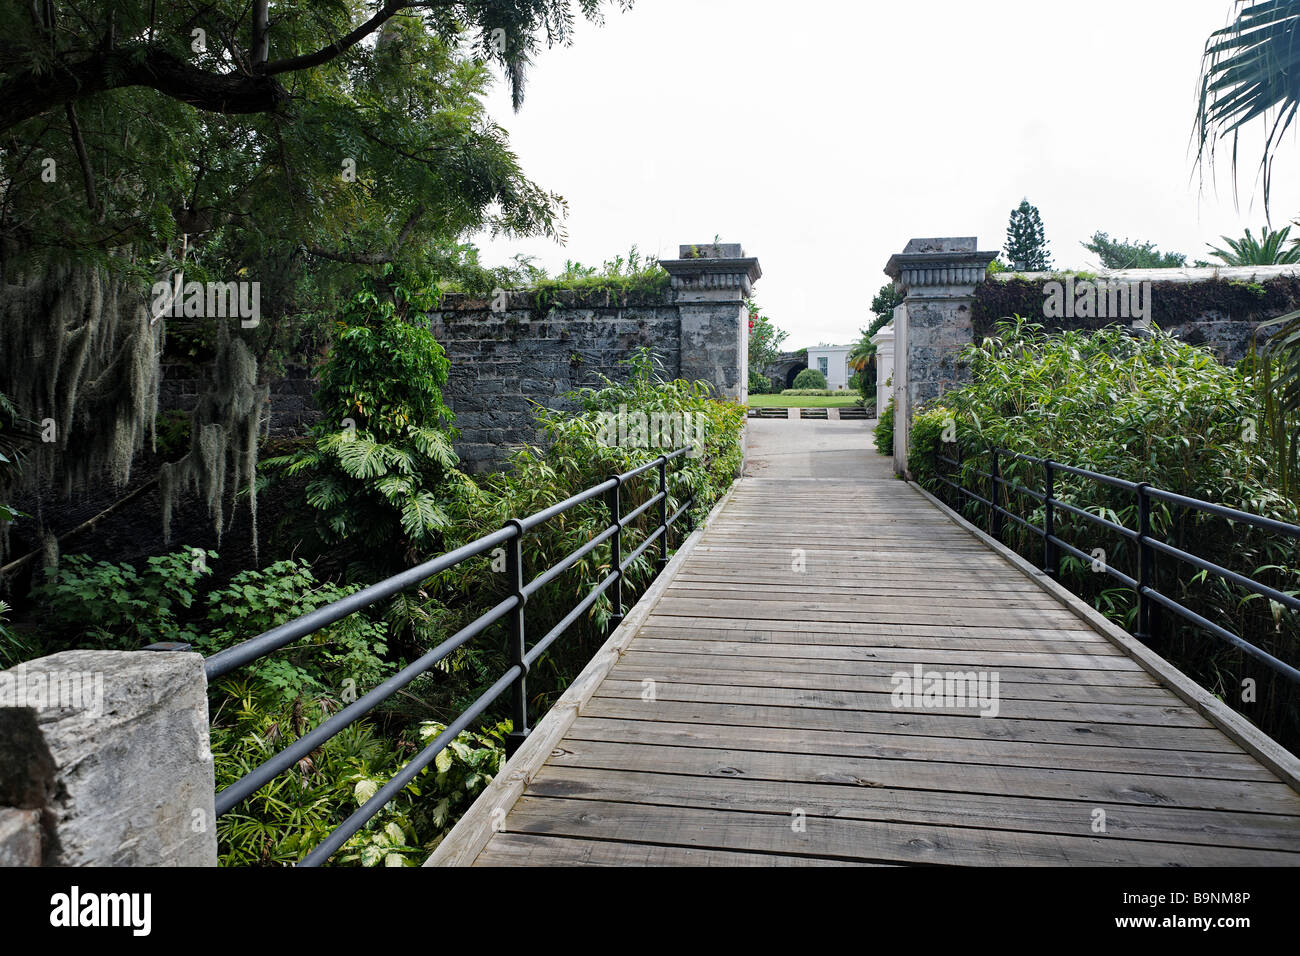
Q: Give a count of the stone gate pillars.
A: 2